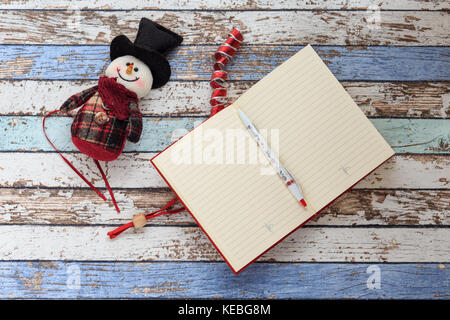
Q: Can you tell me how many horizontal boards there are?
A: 9